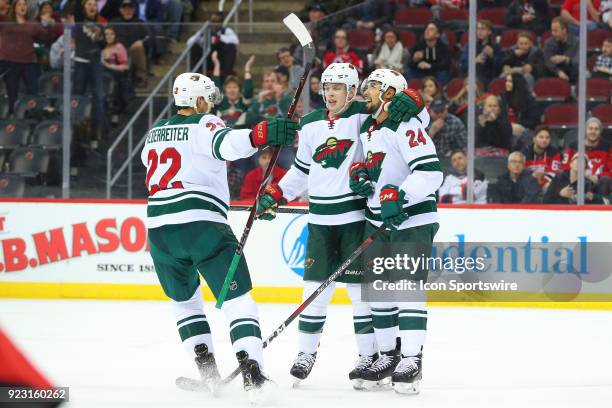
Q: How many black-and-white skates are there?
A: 6